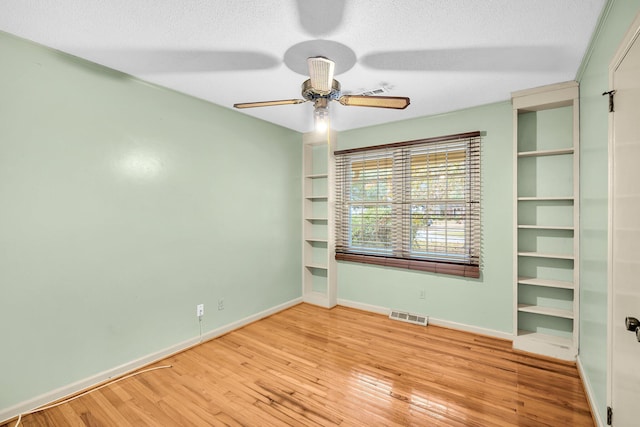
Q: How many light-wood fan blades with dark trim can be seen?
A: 2